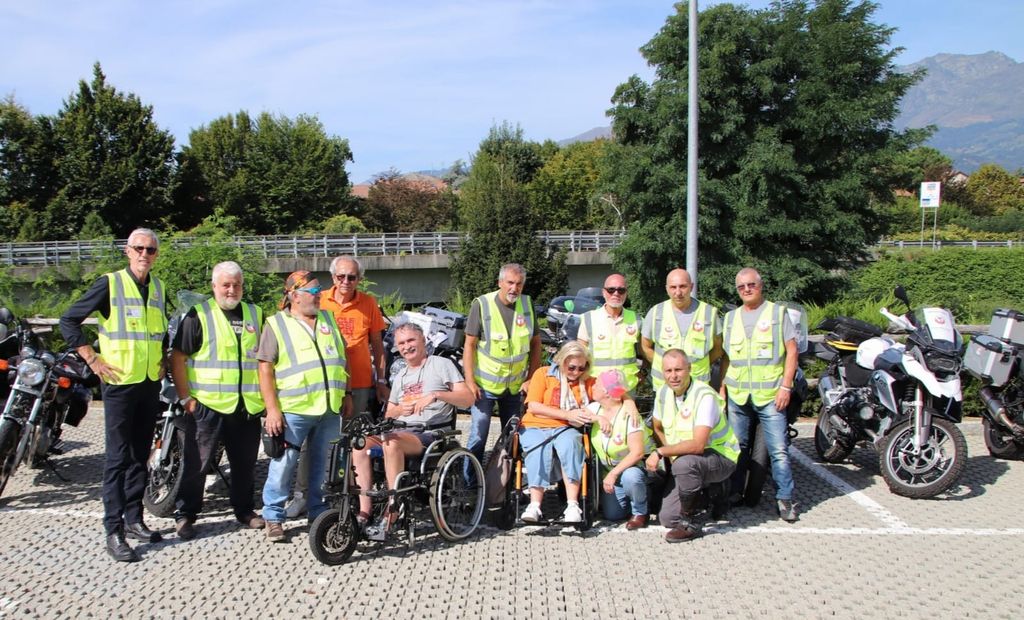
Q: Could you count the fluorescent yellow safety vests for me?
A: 9